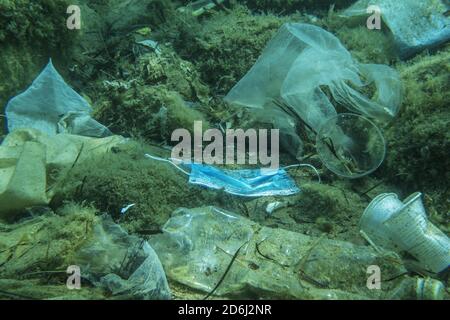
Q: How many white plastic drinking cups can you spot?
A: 2